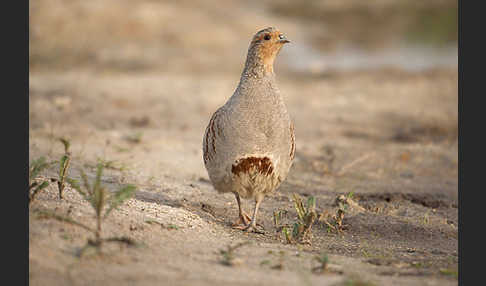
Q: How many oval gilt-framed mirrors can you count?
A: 0